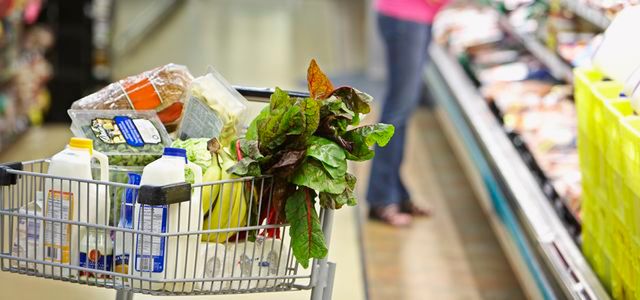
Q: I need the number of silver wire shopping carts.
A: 1